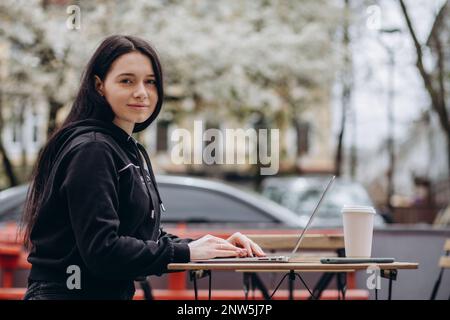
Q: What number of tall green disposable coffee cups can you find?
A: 0